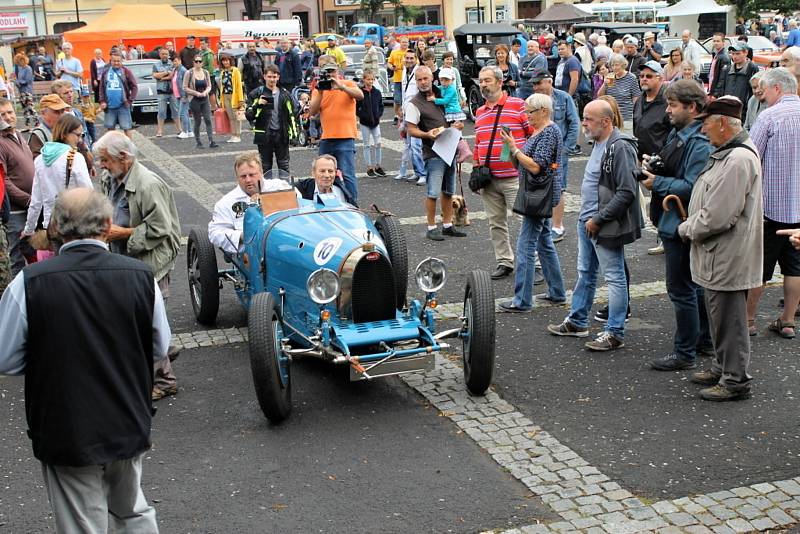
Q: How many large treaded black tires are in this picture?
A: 4